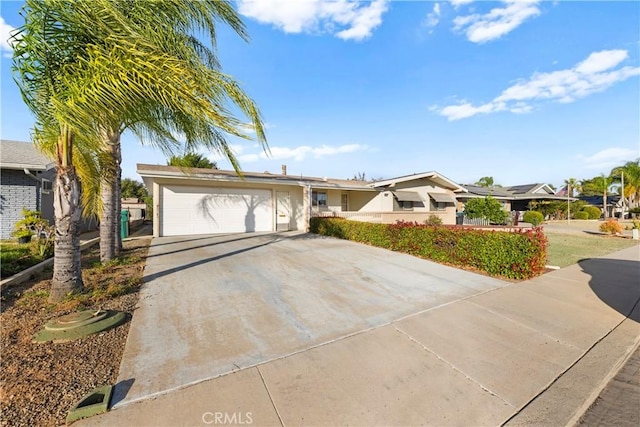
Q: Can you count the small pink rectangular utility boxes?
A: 0